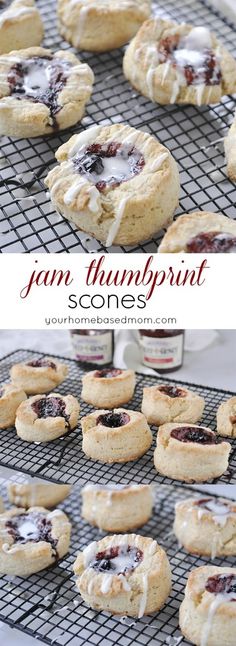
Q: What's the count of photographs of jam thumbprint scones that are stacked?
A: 3